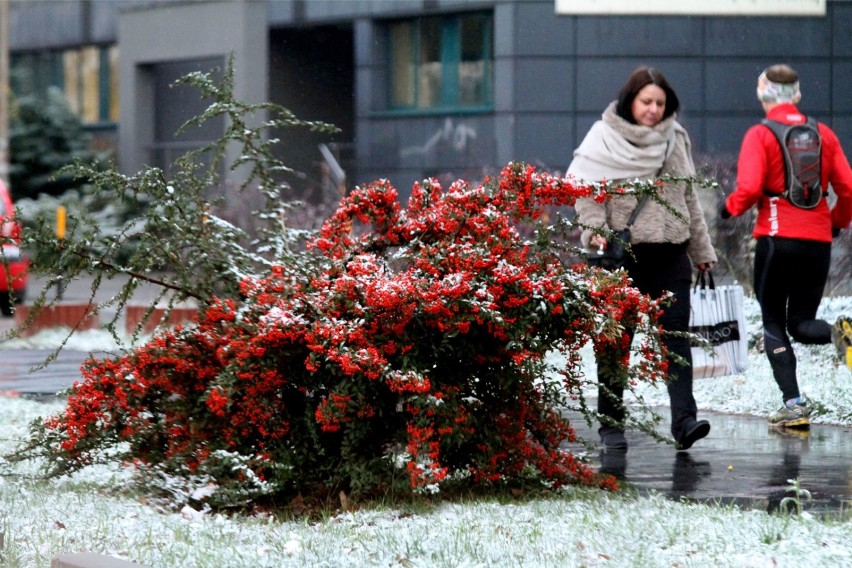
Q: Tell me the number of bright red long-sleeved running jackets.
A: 1